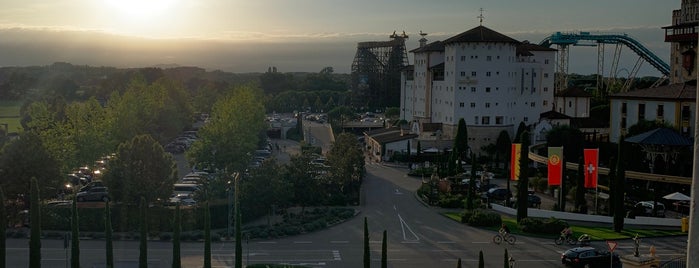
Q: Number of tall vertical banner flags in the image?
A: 3